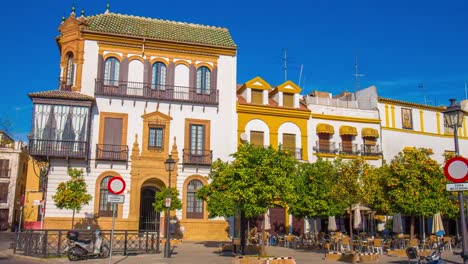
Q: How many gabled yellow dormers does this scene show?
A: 2